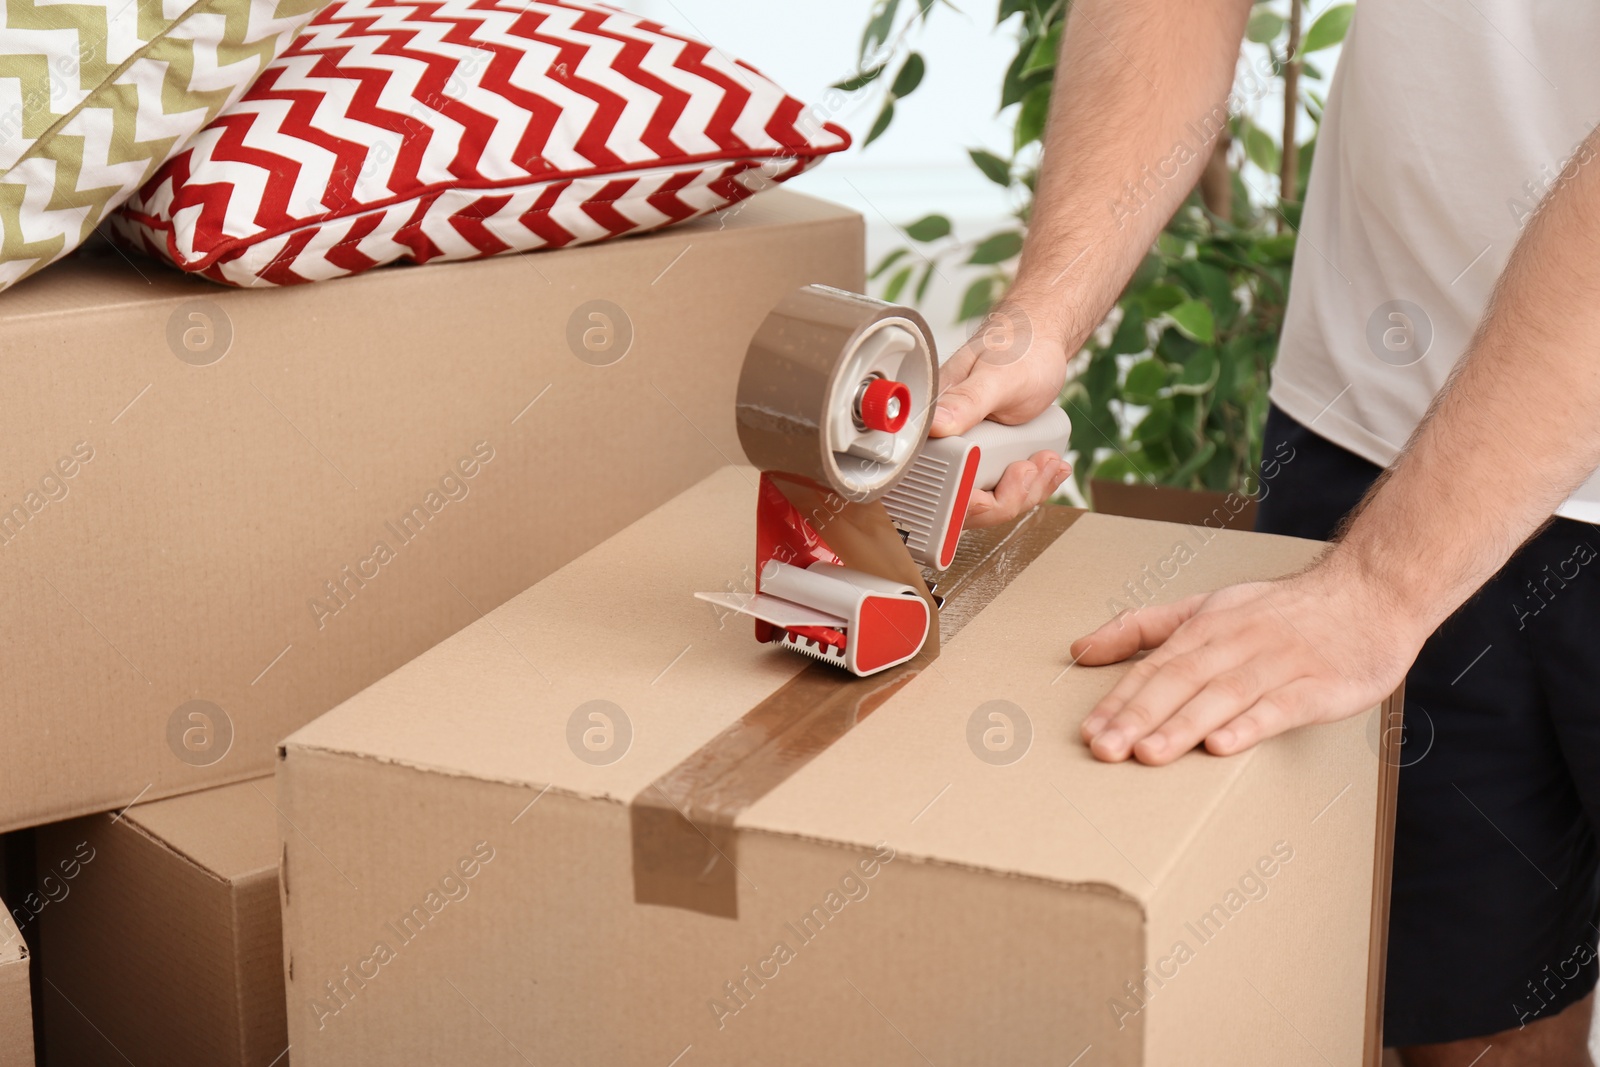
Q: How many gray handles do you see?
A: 1